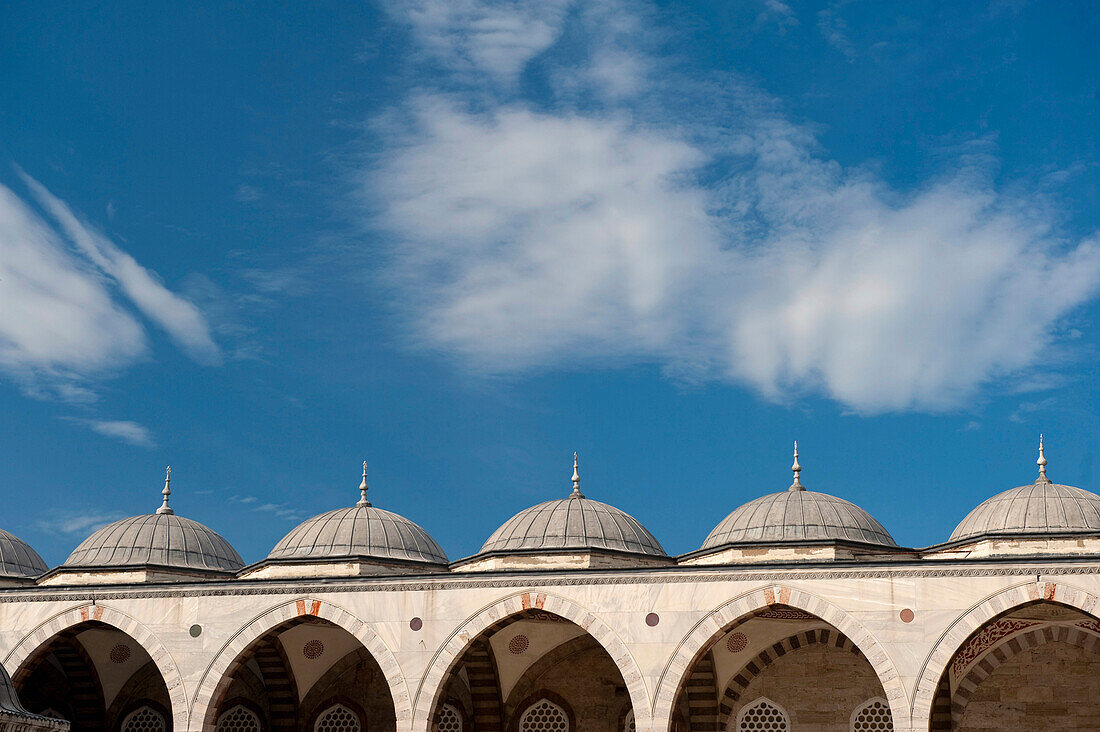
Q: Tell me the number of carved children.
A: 0